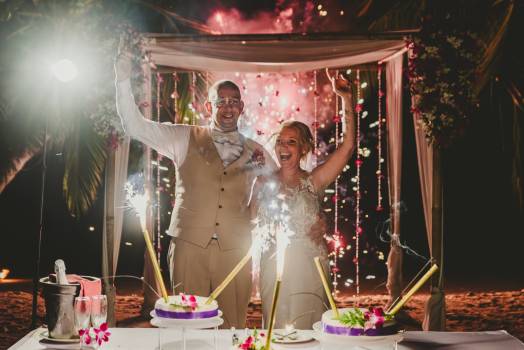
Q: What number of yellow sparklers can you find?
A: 5